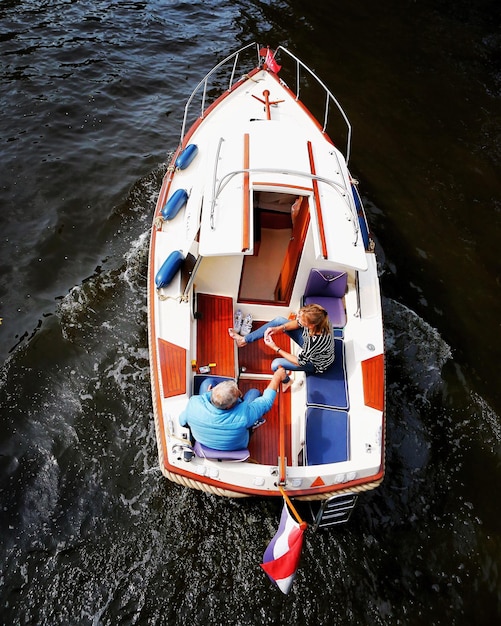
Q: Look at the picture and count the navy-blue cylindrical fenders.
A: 3